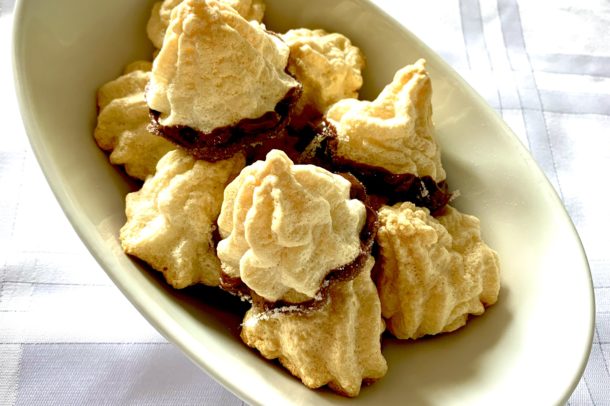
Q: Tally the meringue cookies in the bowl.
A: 9